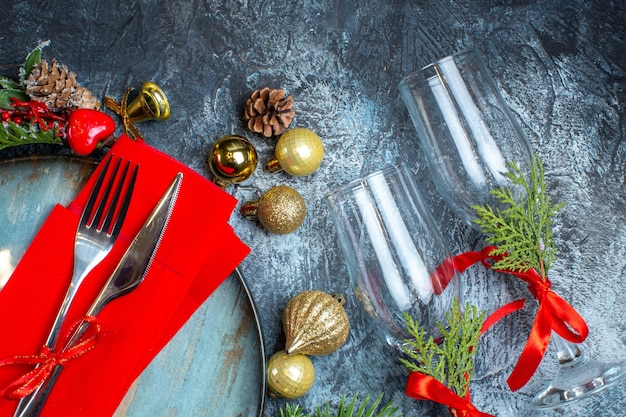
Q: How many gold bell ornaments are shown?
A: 1